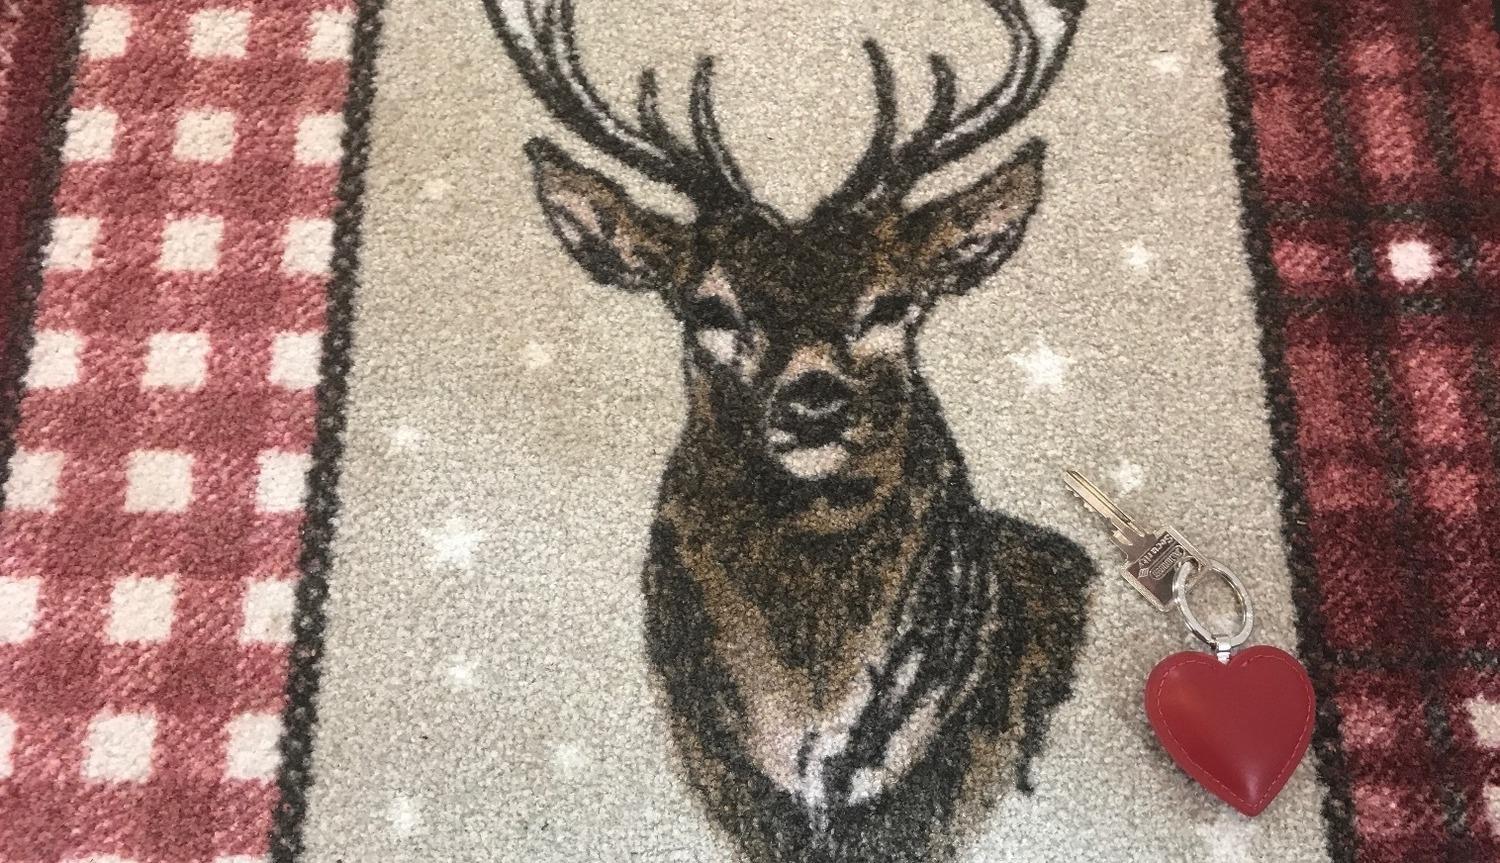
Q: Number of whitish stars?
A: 12